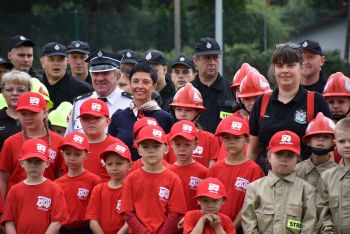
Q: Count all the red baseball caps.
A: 11